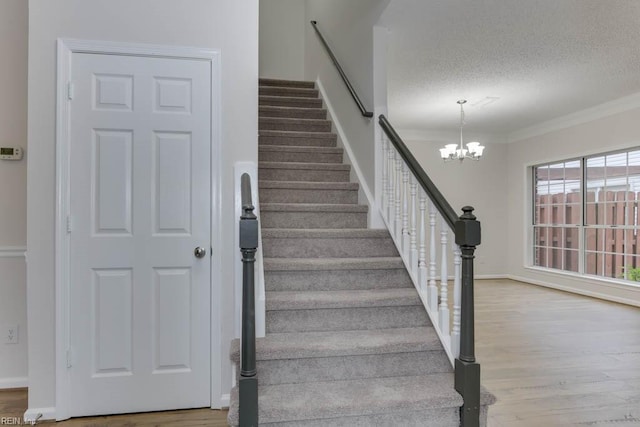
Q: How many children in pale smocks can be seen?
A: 0